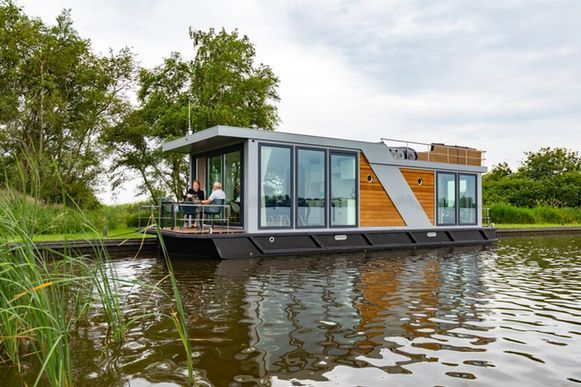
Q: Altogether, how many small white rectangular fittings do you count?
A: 2